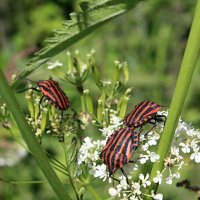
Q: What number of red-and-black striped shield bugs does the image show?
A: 3